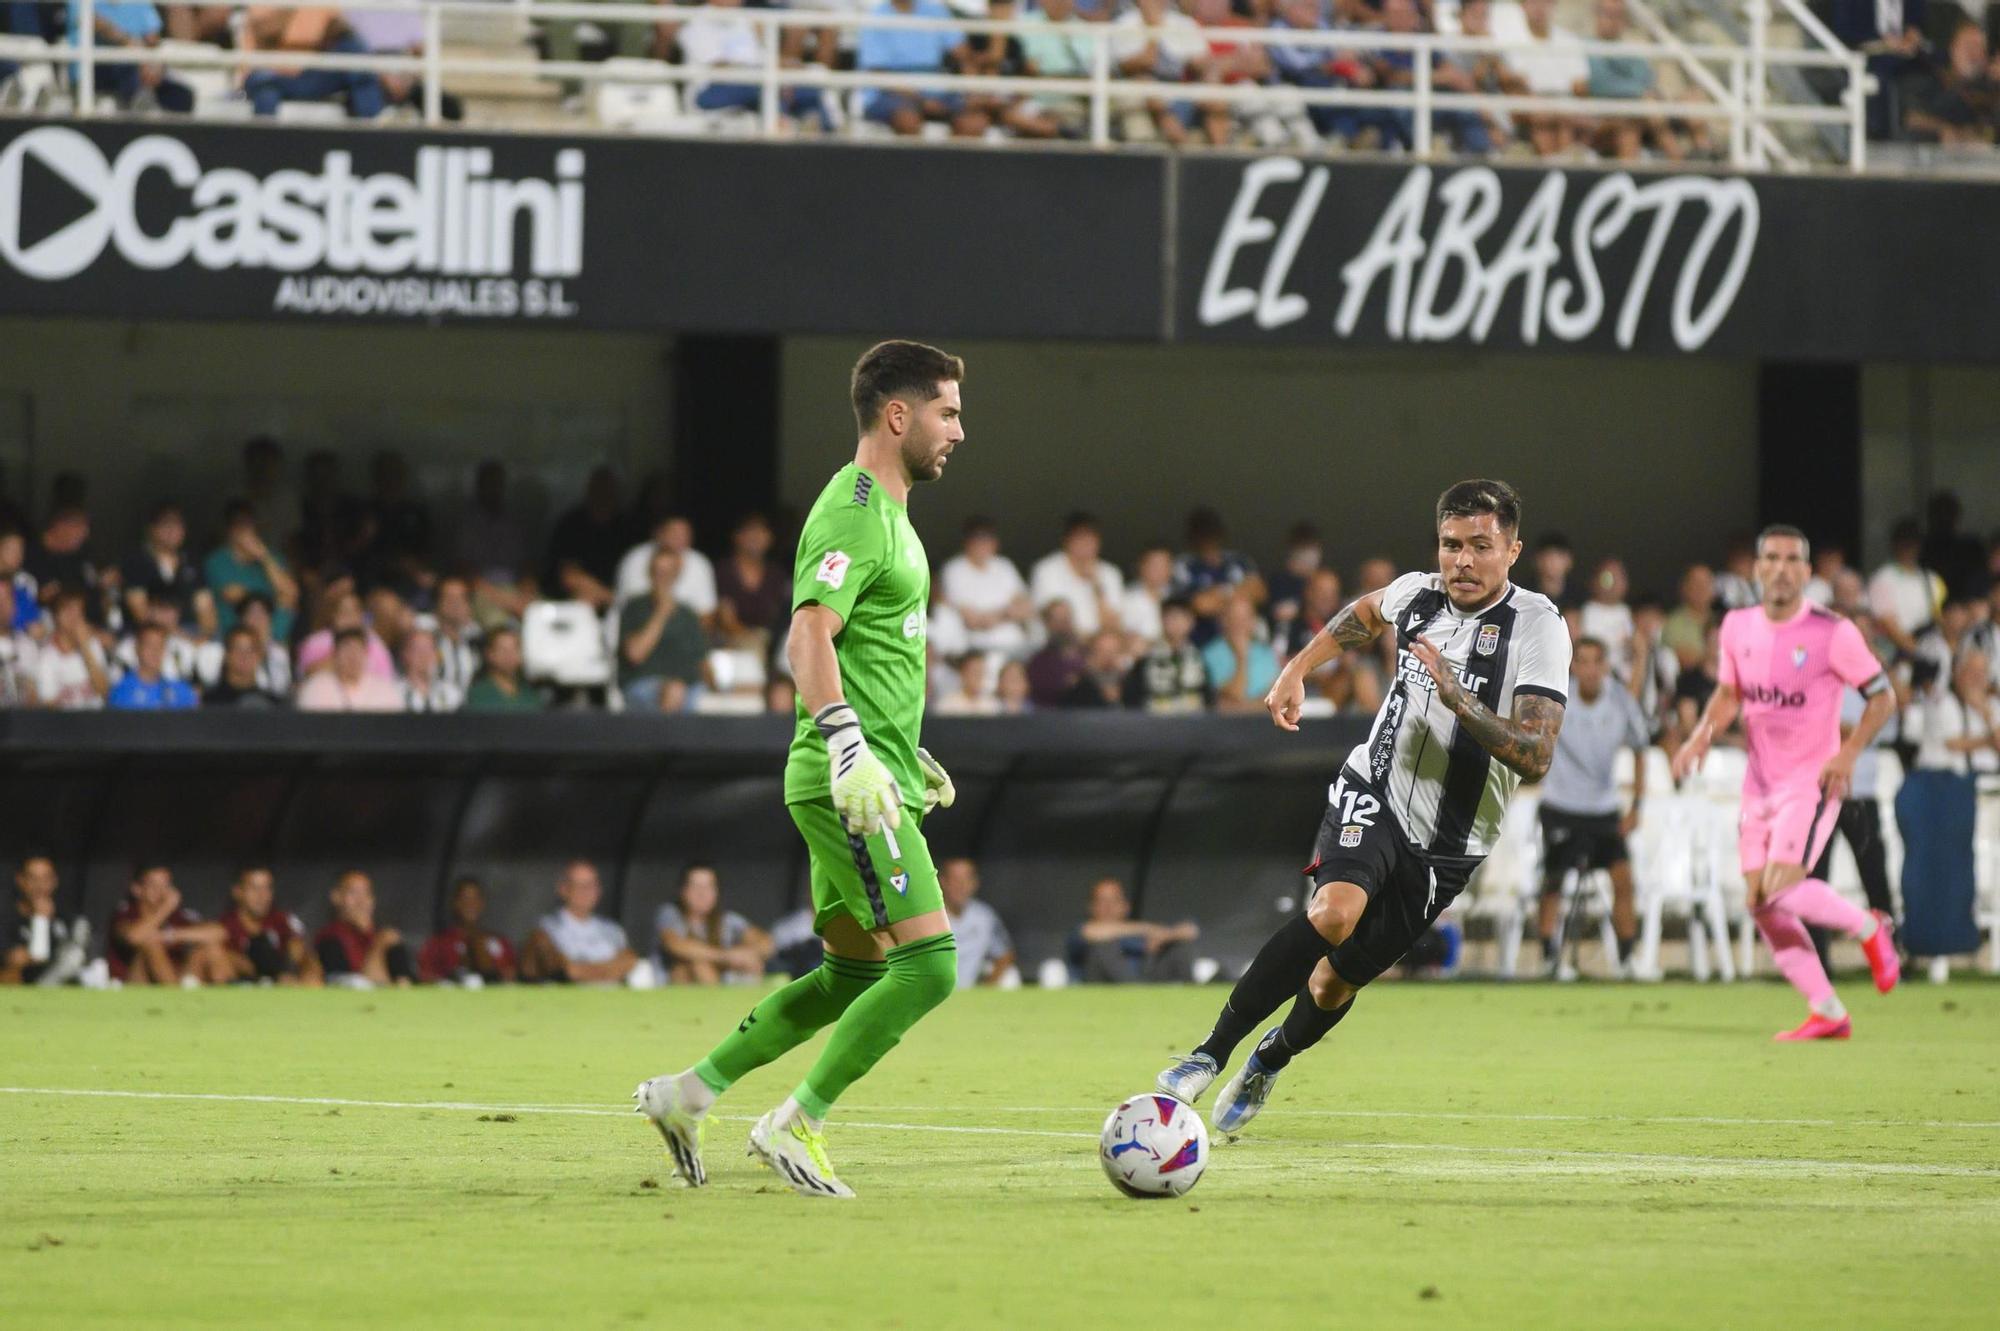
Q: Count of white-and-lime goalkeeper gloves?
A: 2